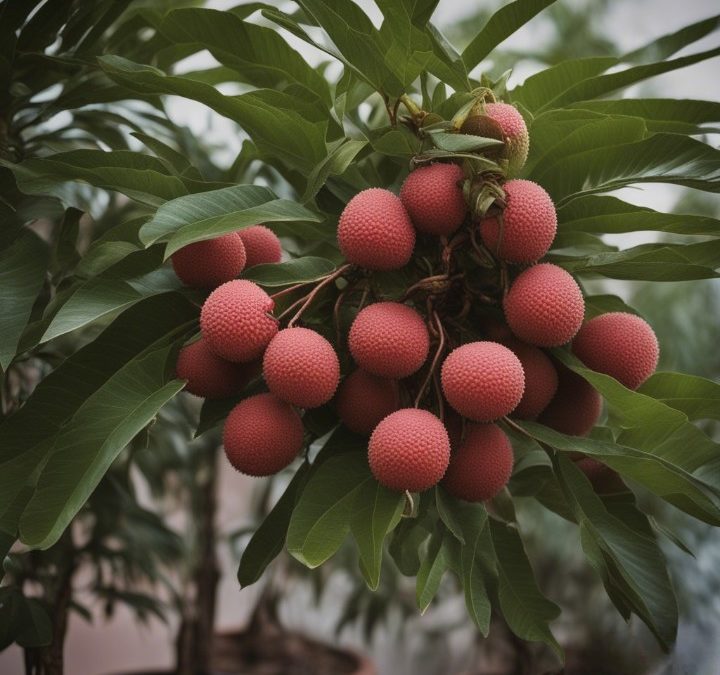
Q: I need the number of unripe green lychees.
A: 1